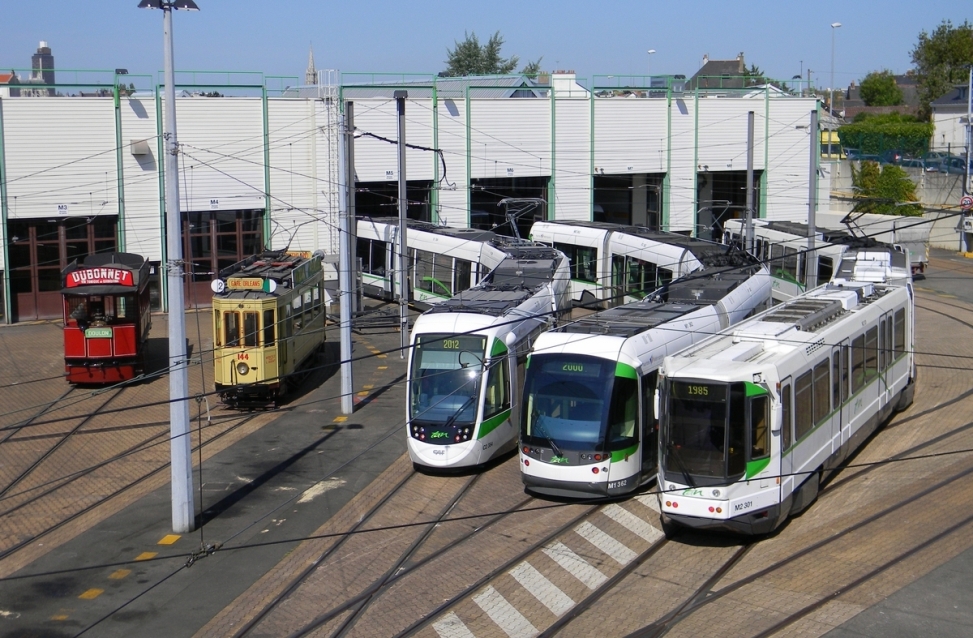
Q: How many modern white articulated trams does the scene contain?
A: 3